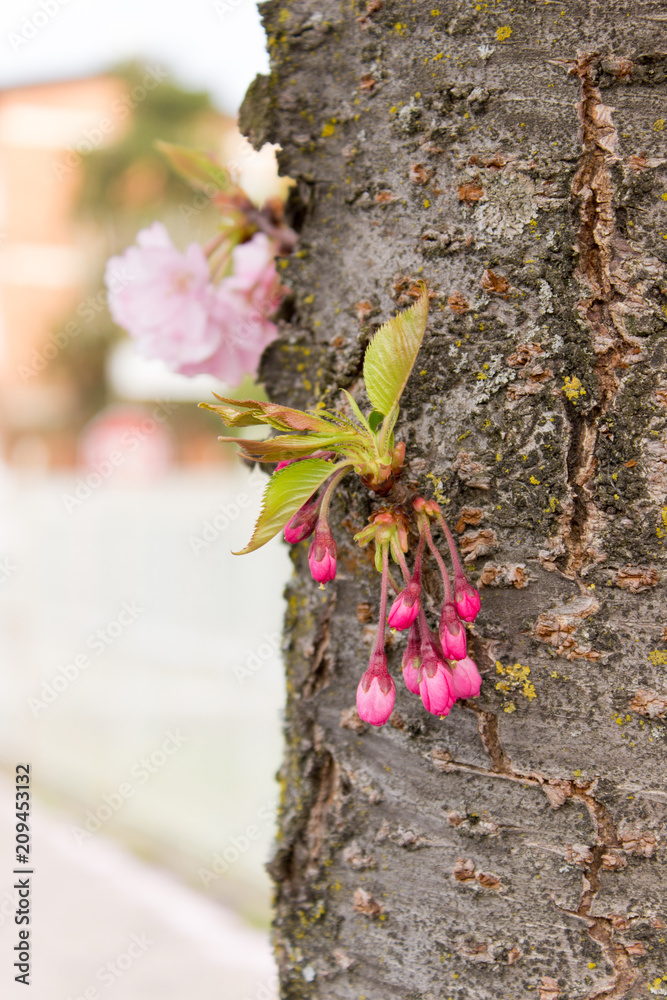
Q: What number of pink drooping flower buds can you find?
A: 9